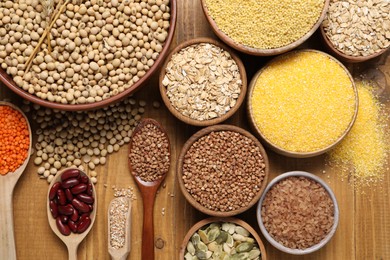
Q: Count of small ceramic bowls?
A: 1